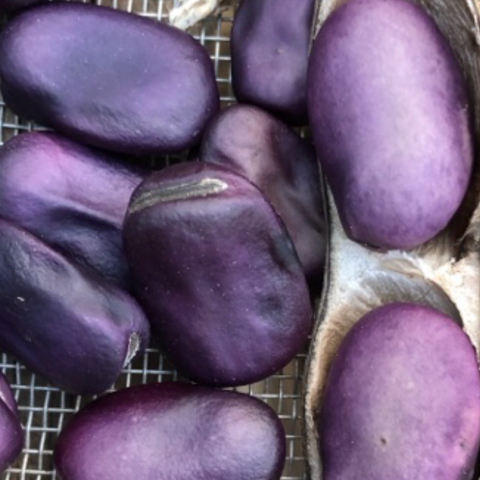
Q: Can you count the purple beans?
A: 10